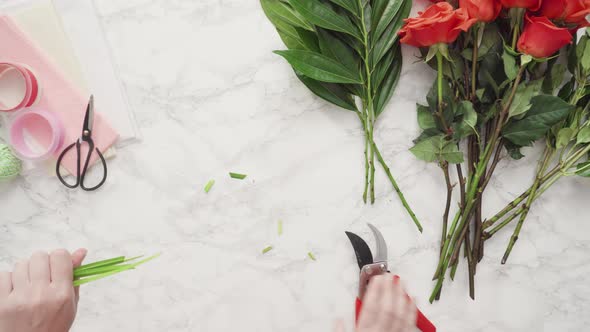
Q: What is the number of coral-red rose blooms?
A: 5